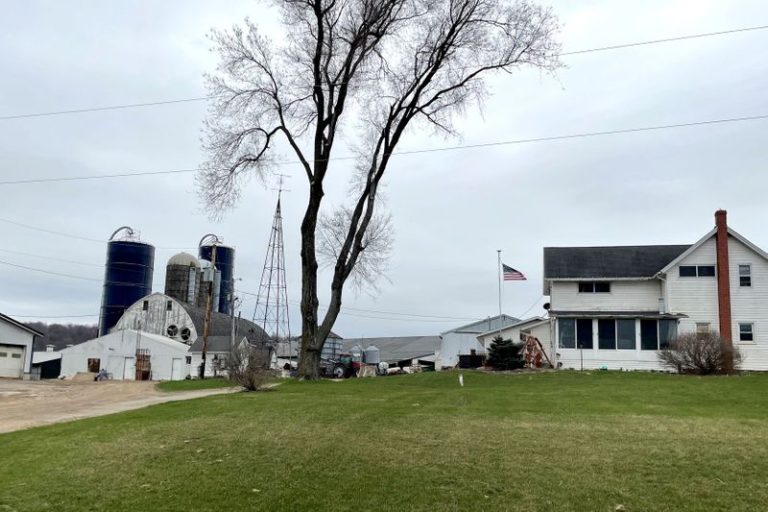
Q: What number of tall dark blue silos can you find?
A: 2